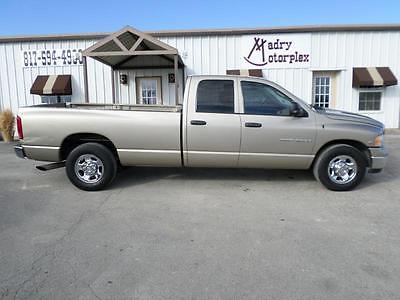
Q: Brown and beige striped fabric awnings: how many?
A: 3